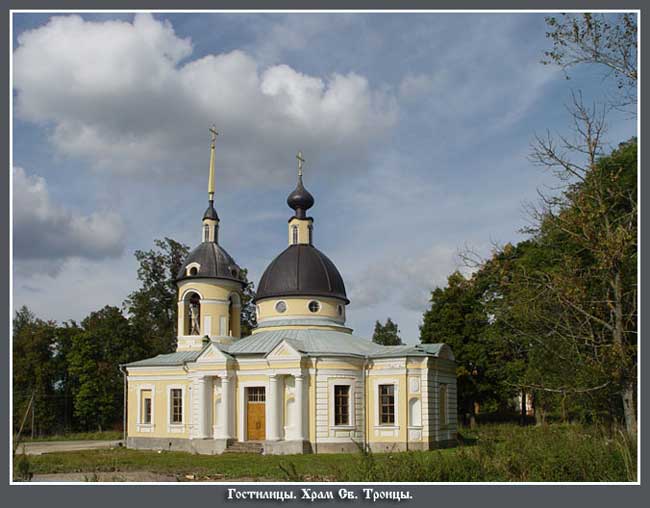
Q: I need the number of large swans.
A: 0